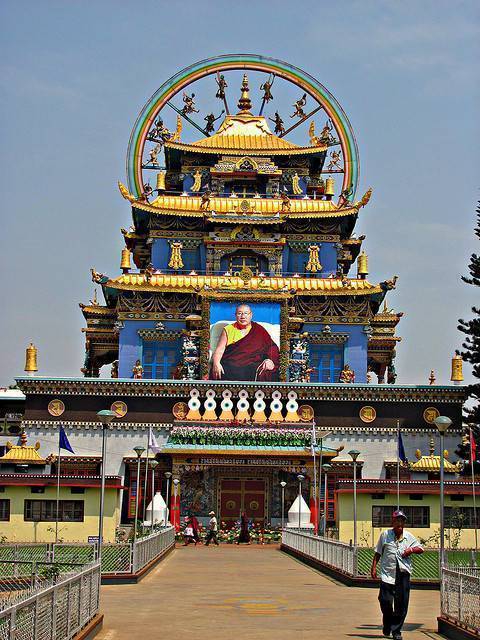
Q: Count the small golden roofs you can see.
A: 2